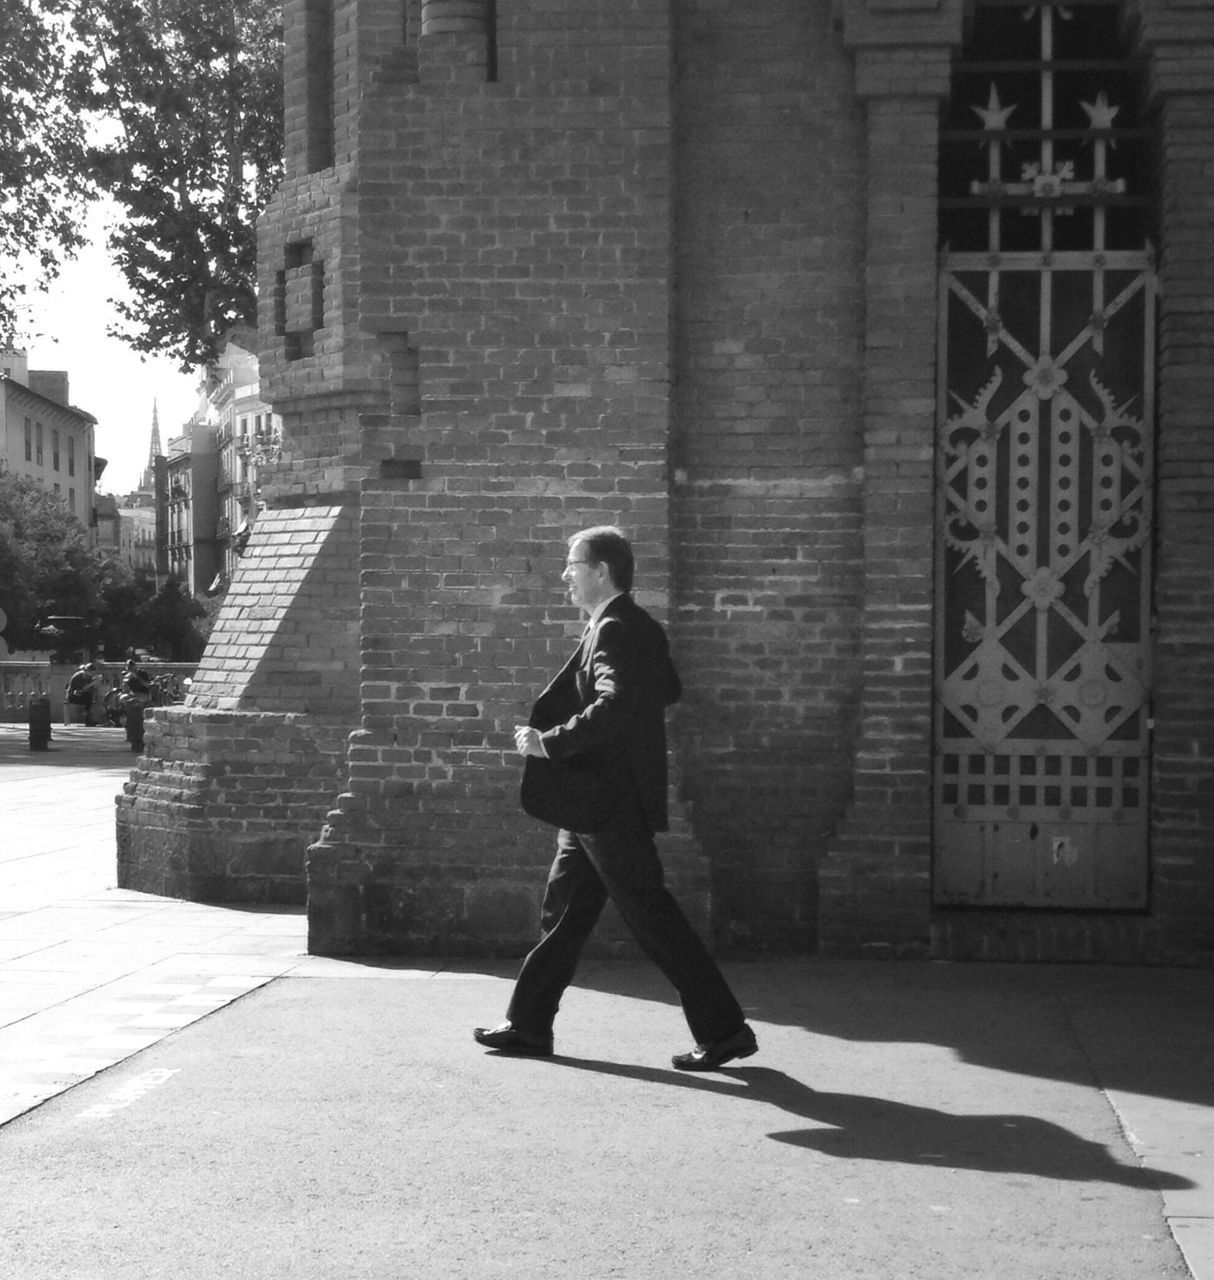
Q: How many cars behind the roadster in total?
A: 0